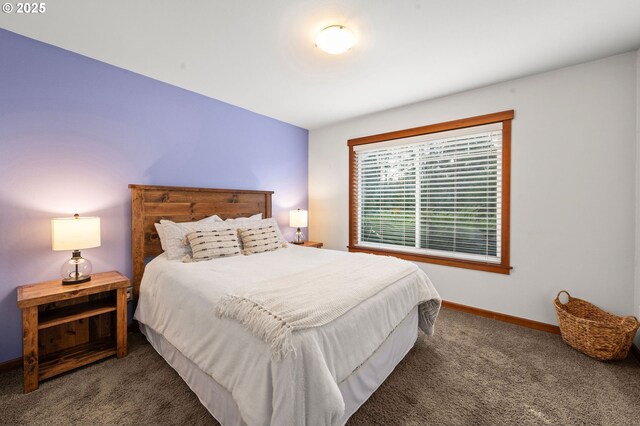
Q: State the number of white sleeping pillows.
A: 4